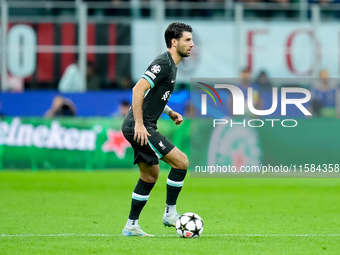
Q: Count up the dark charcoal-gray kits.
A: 1